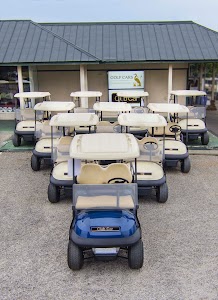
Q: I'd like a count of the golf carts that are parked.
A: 10